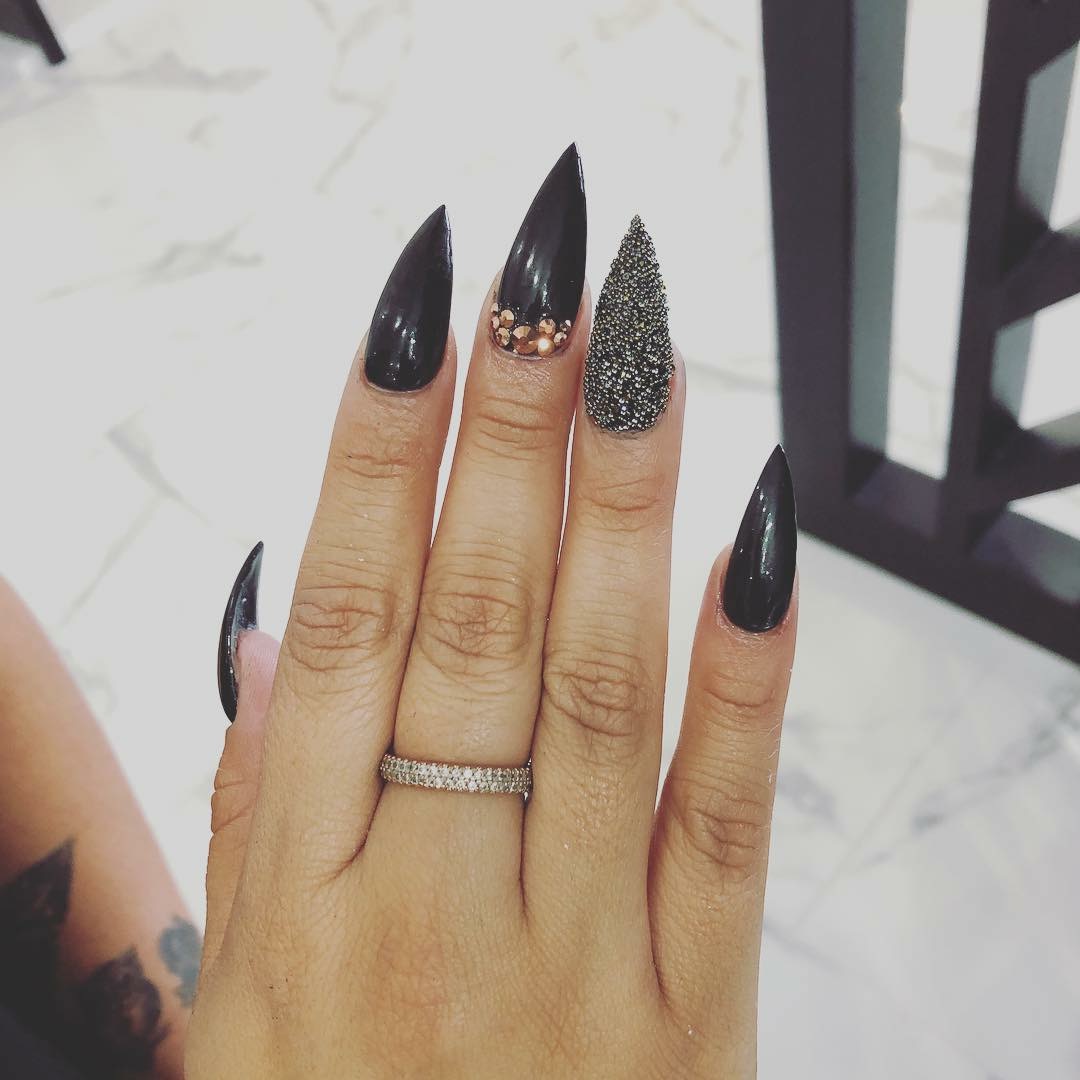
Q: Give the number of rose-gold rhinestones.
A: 9